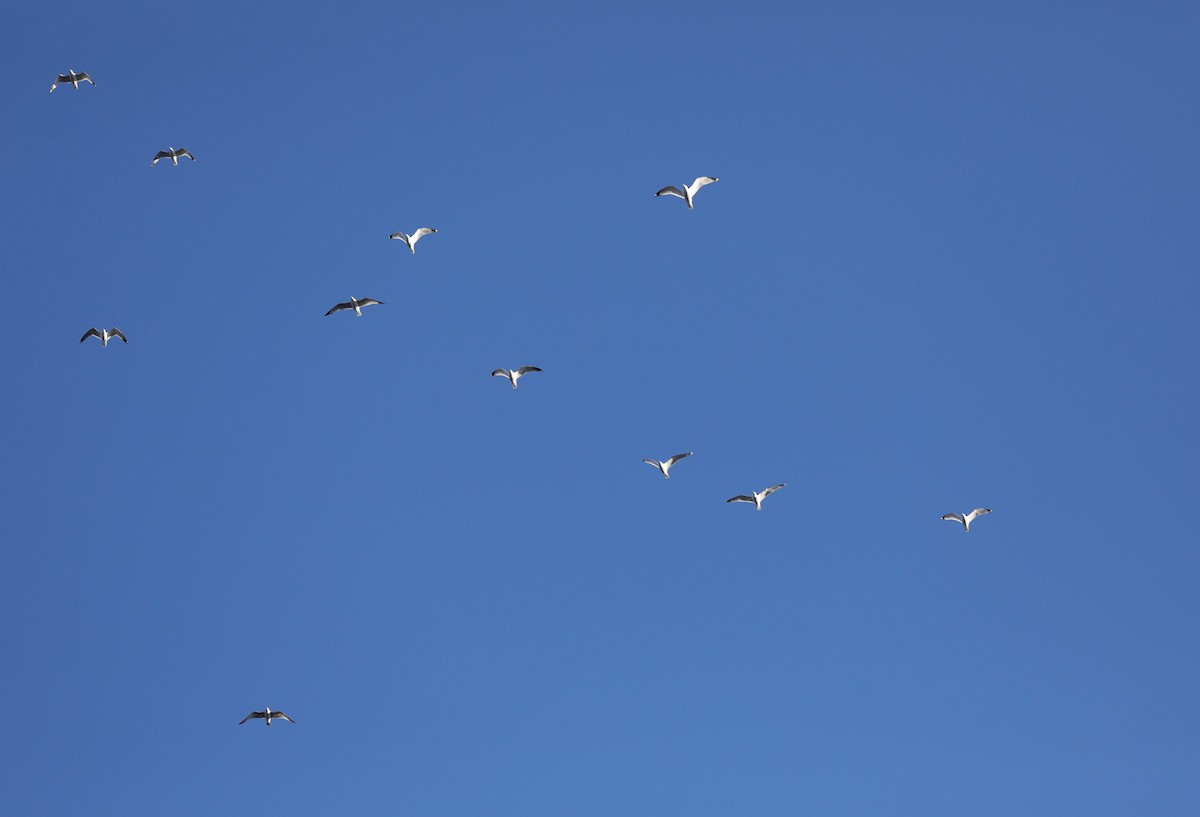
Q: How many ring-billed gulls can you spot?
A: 11